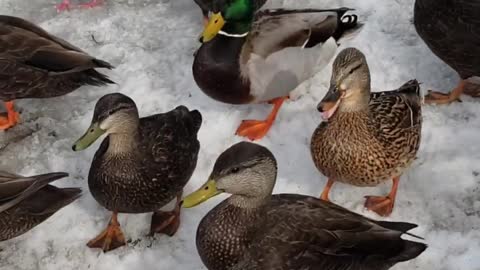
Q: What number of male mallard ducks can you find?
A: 1